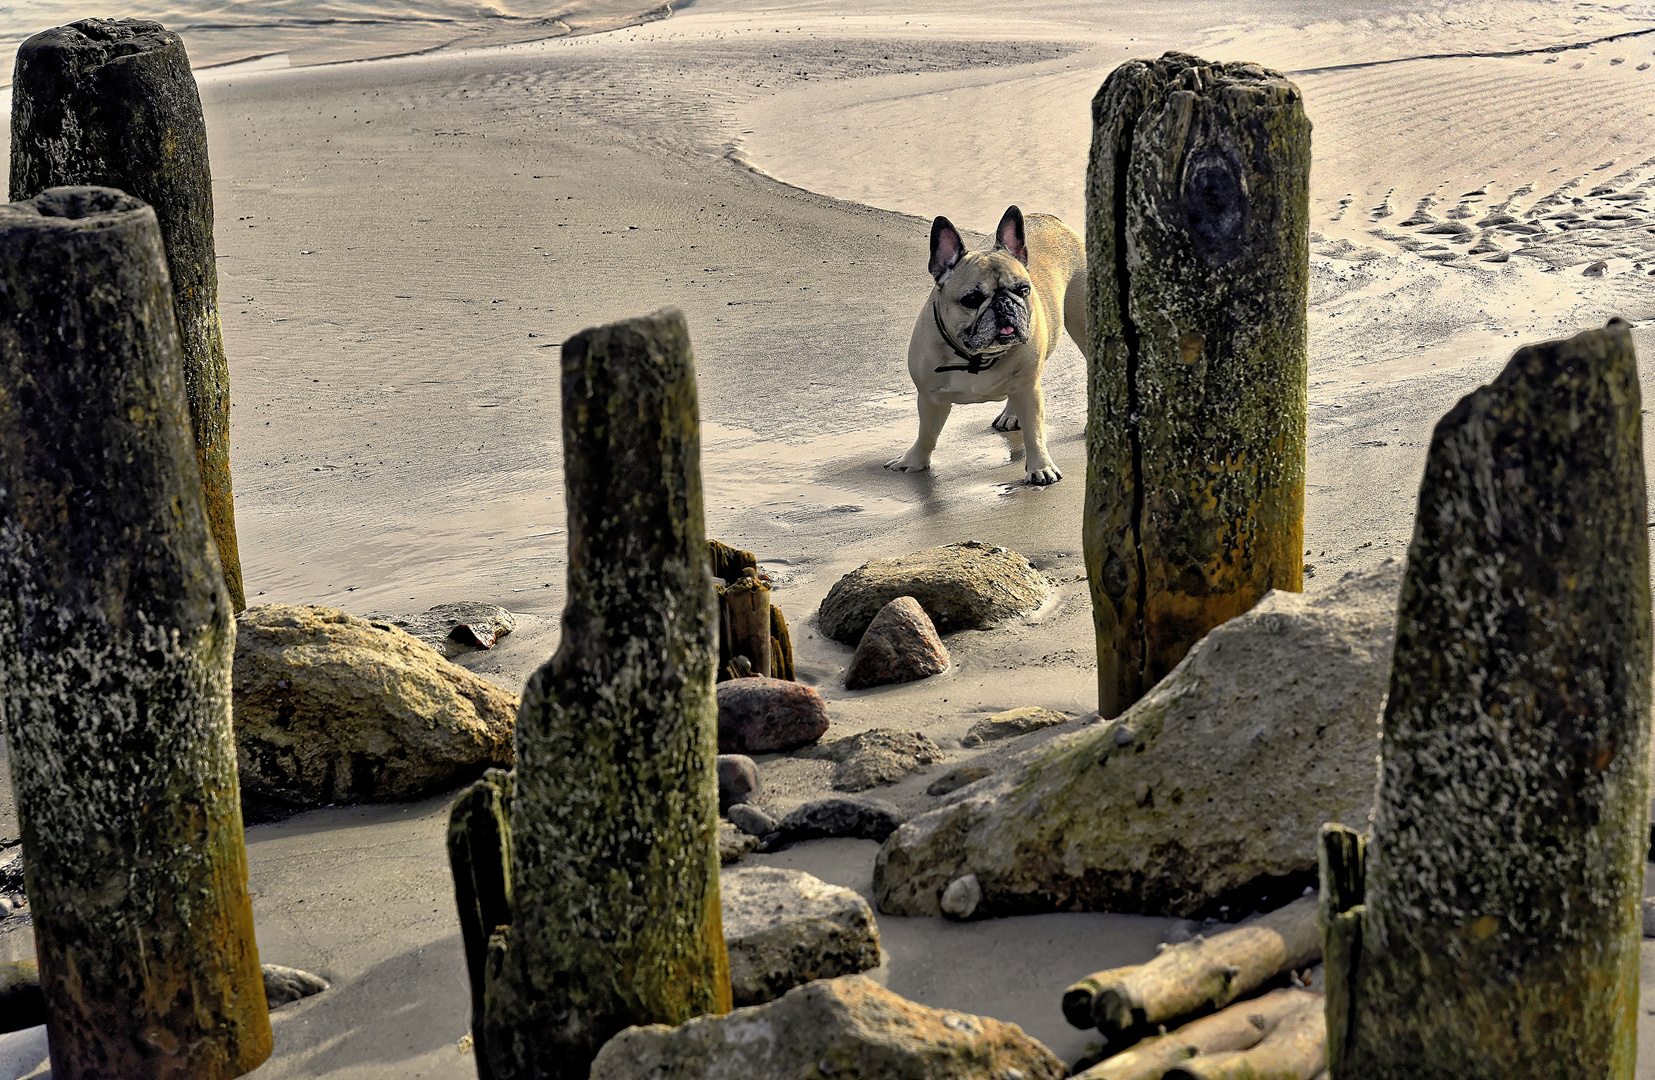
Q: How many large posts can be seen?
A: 5